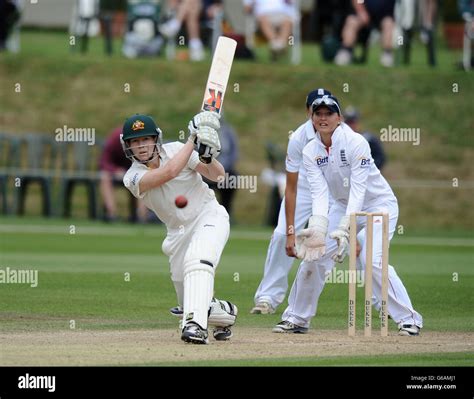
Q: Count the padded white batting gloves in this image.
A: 2